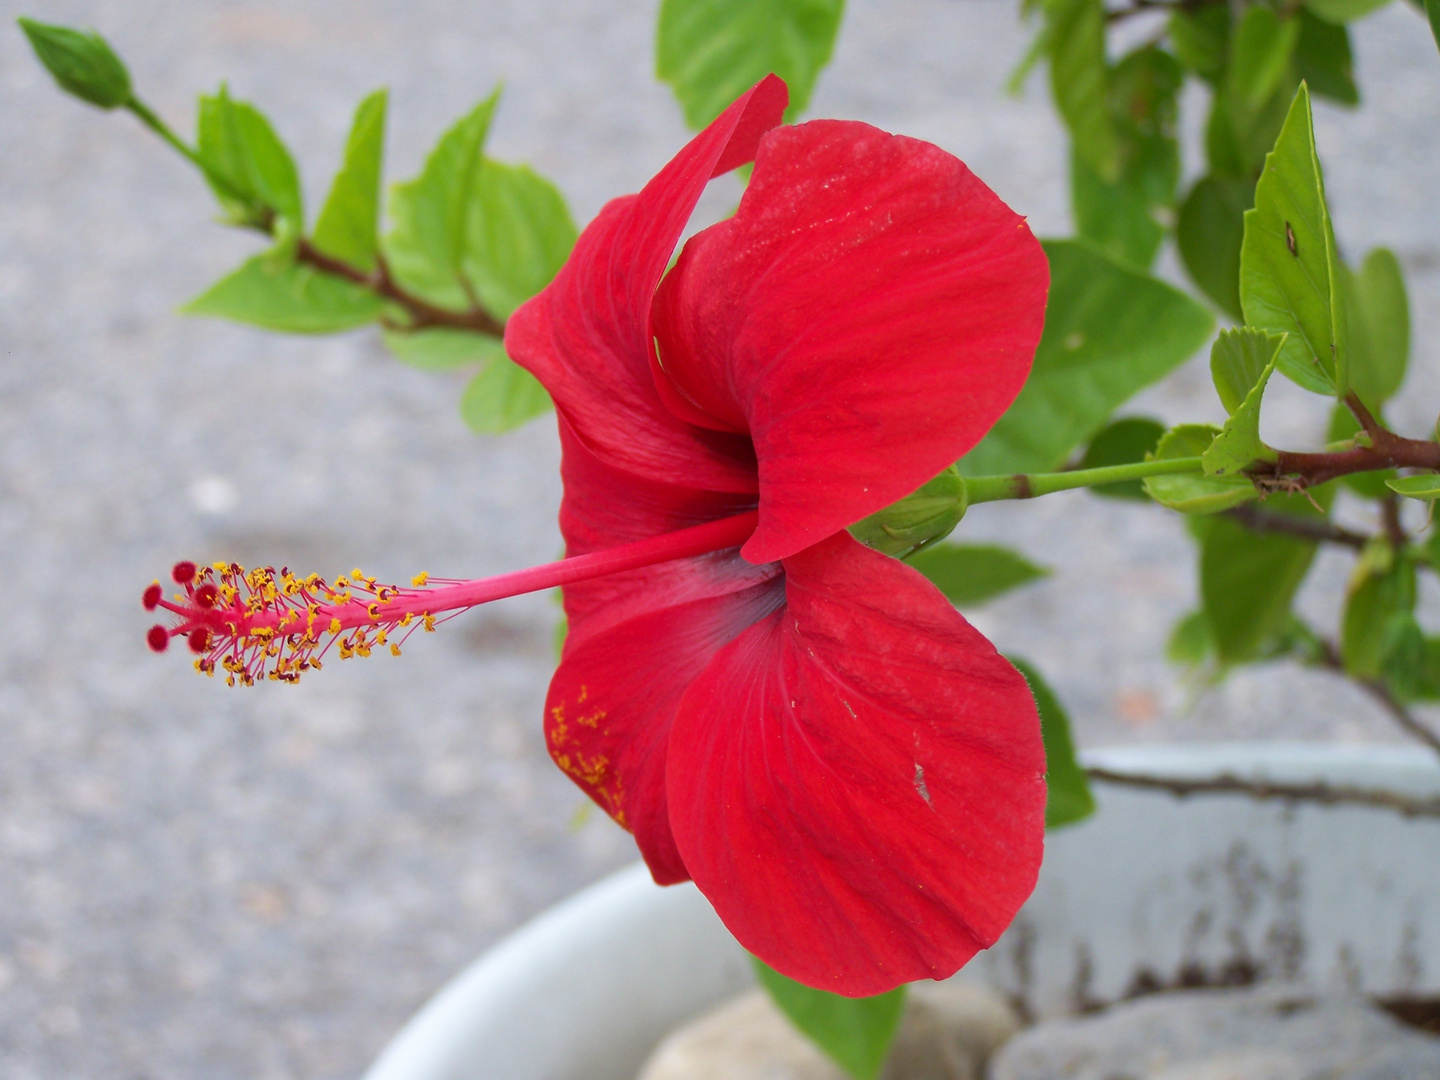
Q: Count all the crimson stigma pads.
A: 5